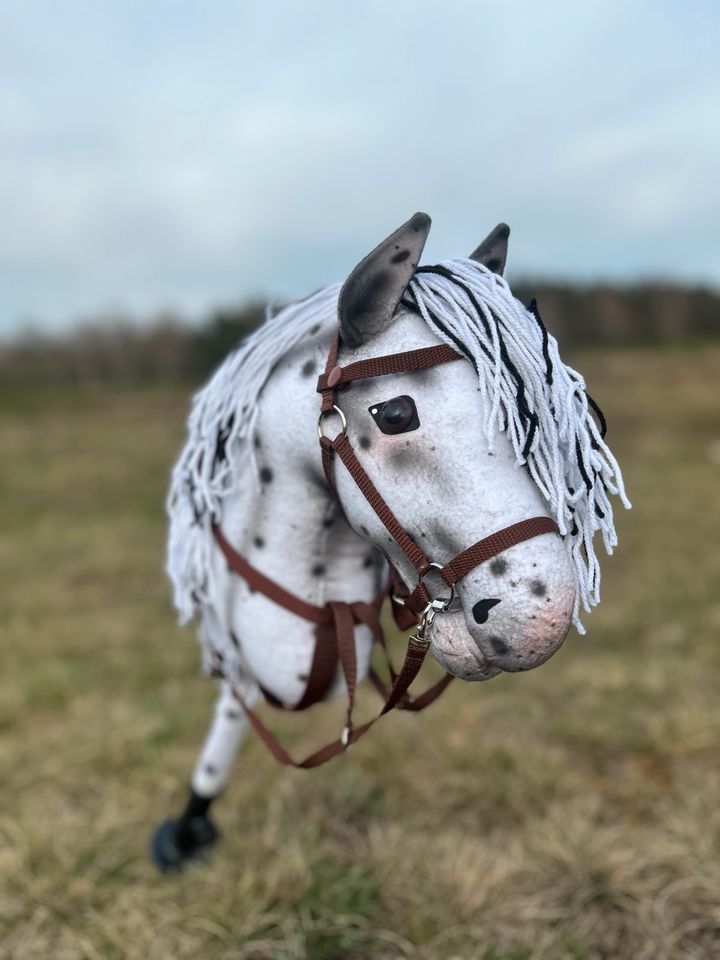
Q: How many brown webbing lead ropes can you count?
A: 1